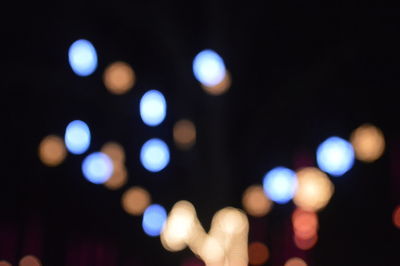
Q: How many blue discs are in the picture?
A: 9